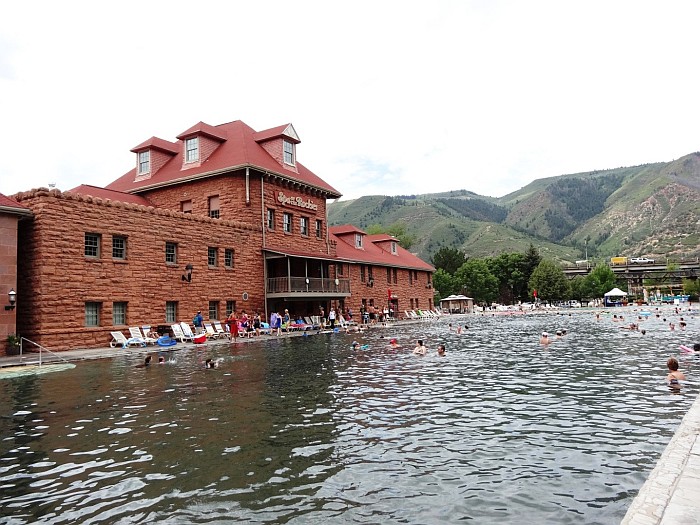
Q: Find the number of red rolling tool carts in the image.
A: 0